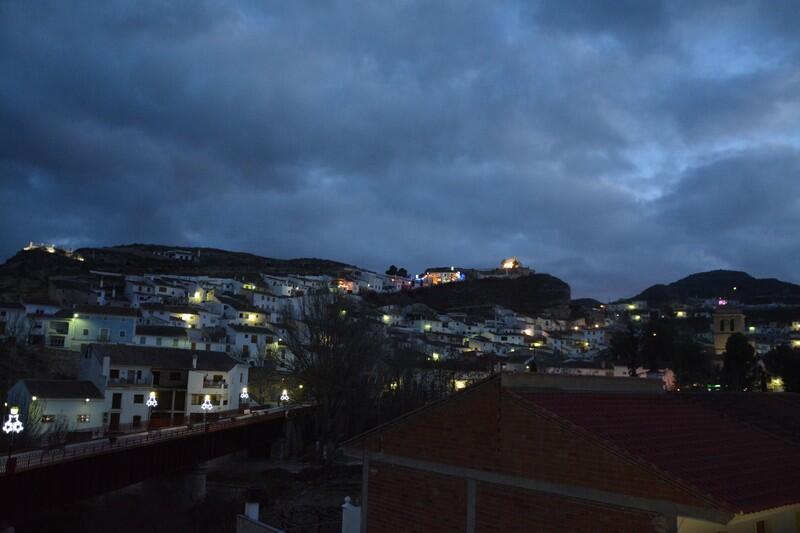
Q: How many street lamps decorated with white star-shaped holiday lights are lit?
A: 5